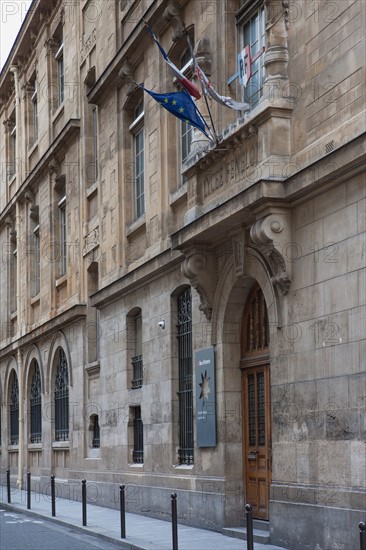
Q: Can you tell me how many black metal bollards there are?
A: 8